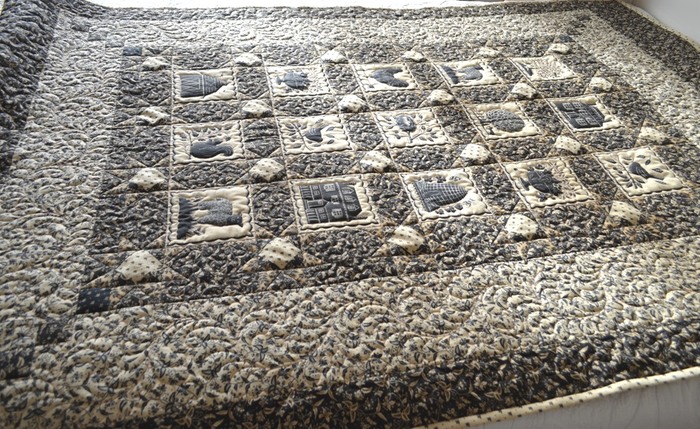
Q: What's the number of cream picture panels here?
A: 15